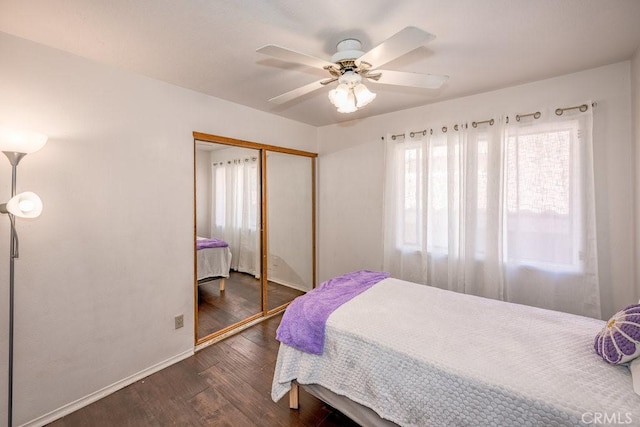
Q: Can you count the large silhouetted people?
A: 0